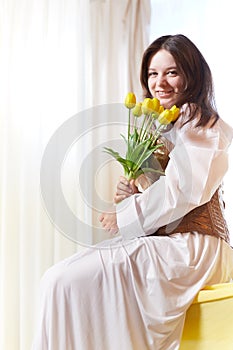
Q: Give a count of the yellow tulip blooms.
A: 7